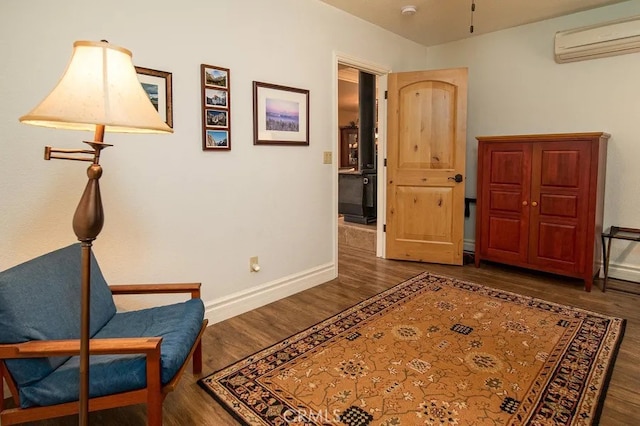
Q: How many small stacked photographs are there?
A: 4